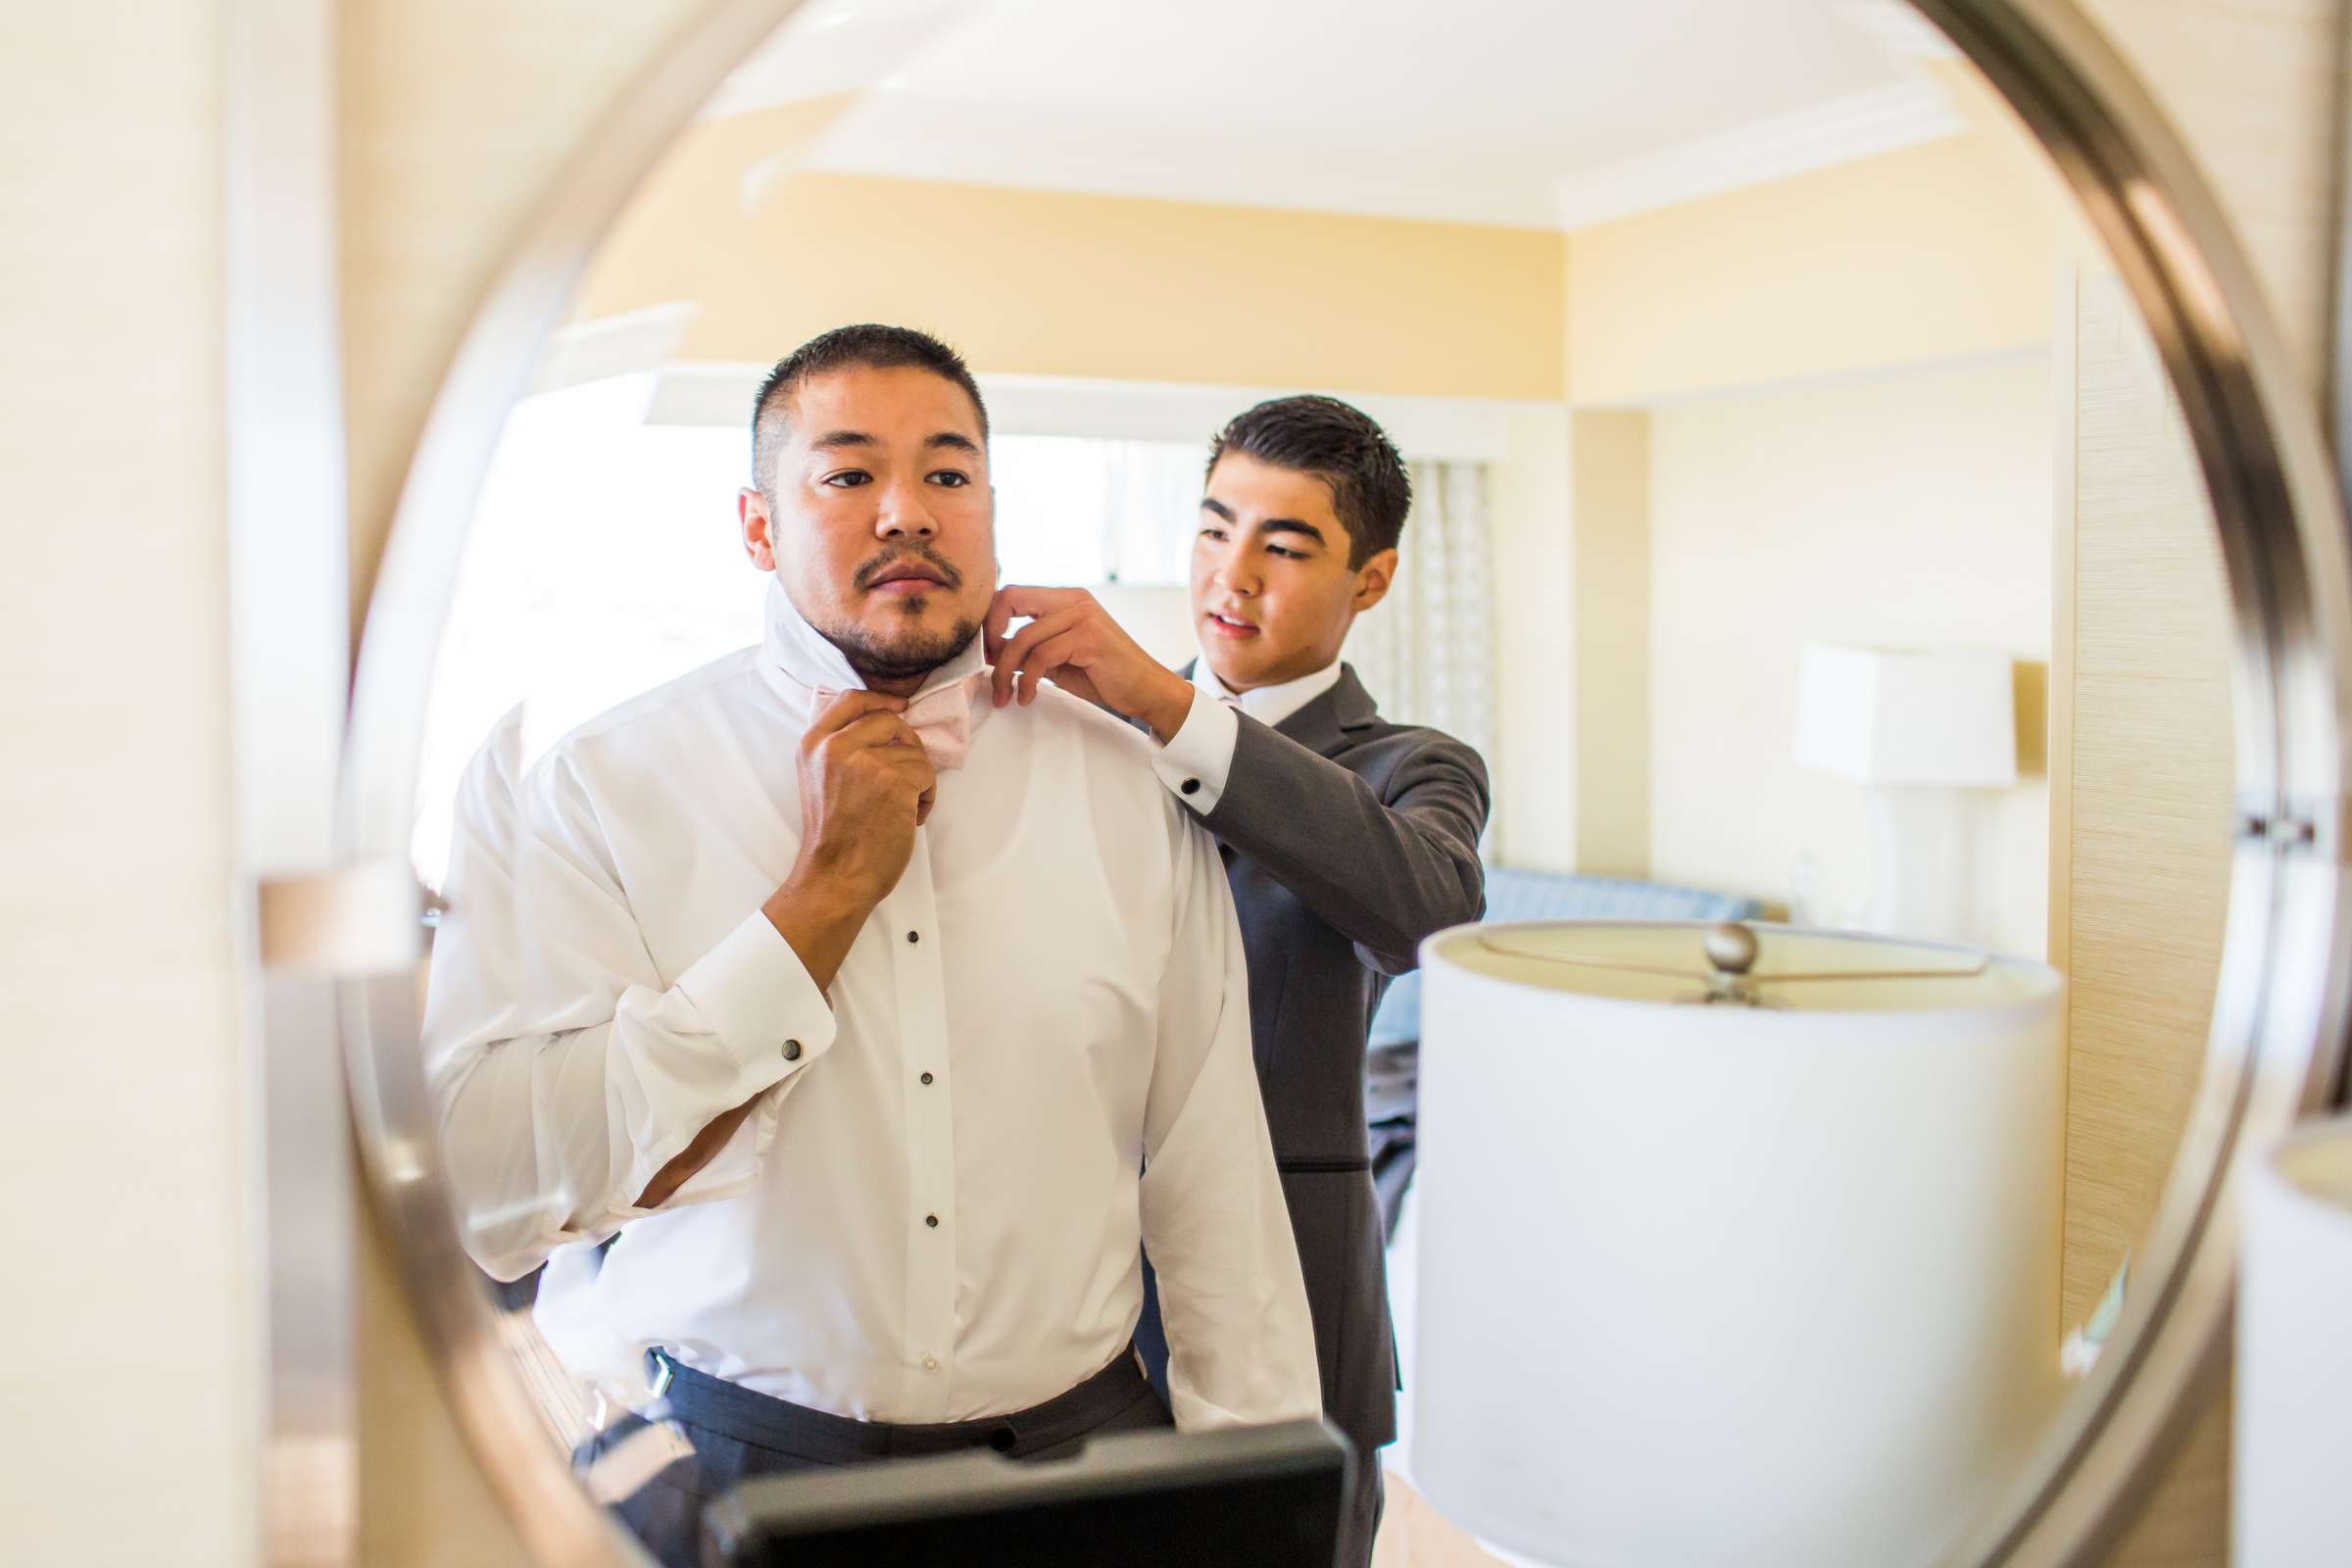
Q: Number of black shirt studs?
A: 3